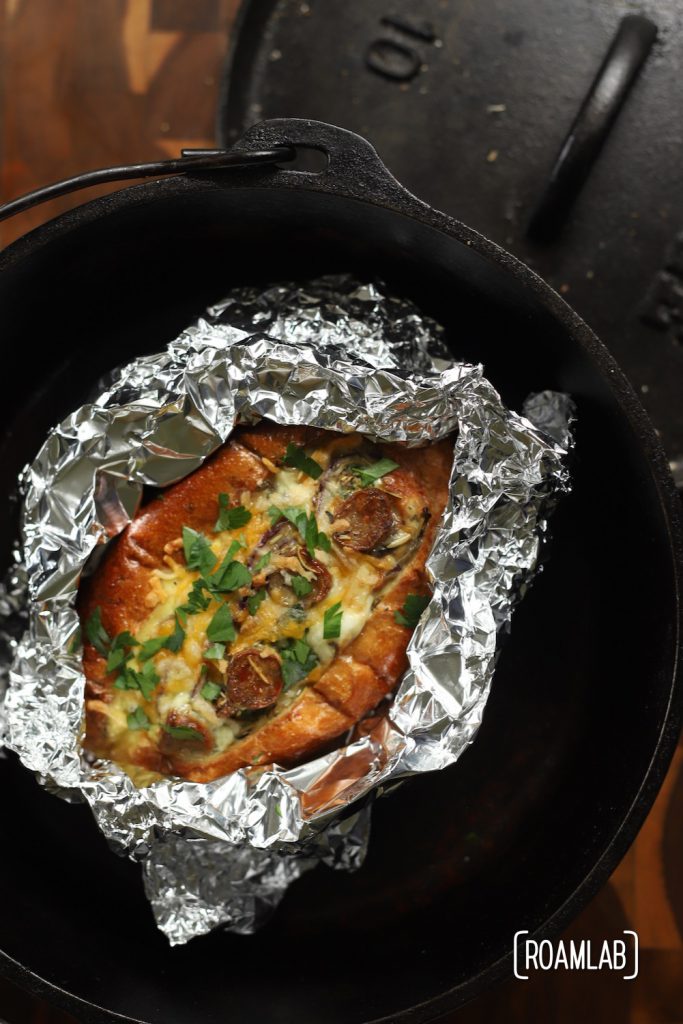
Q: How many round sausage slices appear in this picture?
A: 4